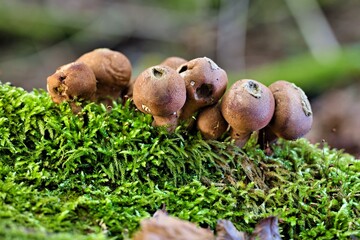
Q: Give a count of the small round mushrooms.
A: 8